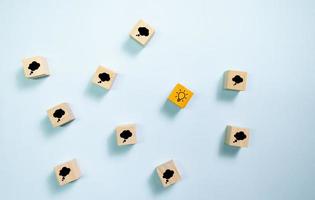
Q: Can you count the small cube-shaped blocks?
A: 10